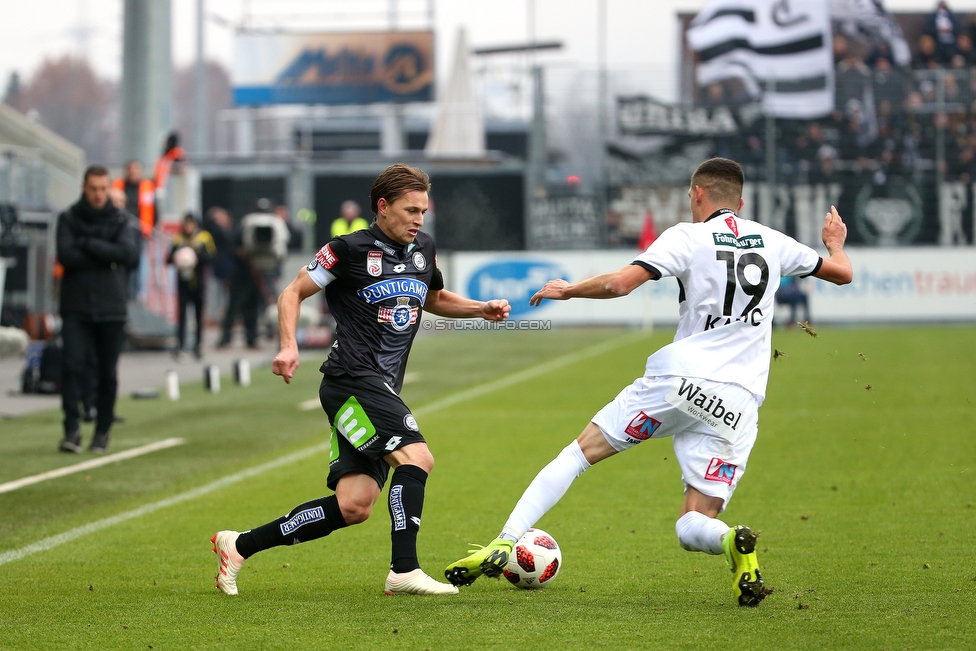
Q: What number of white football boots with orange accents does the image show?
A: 2